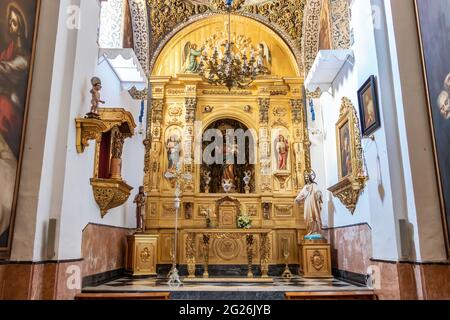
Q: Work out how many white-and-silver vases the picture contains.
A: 3